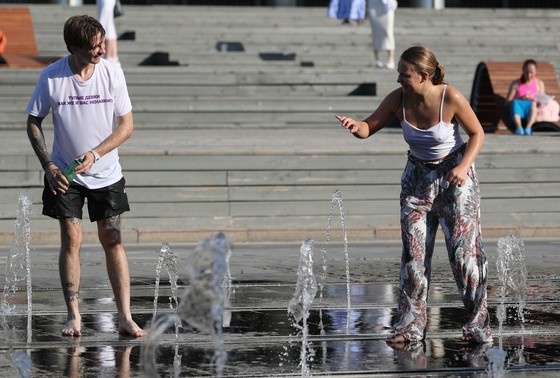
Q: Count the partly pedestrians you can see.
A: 3